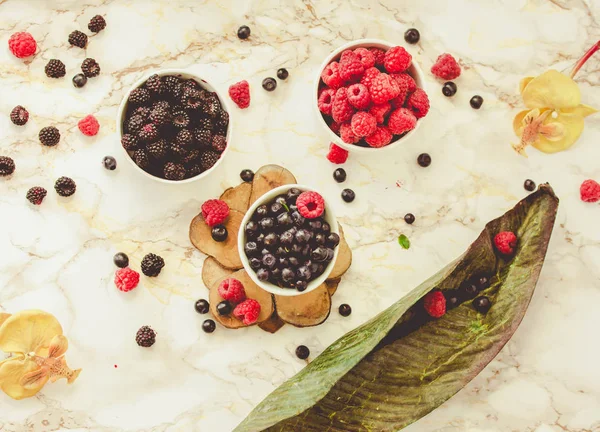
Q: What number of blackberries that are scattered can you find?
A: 11